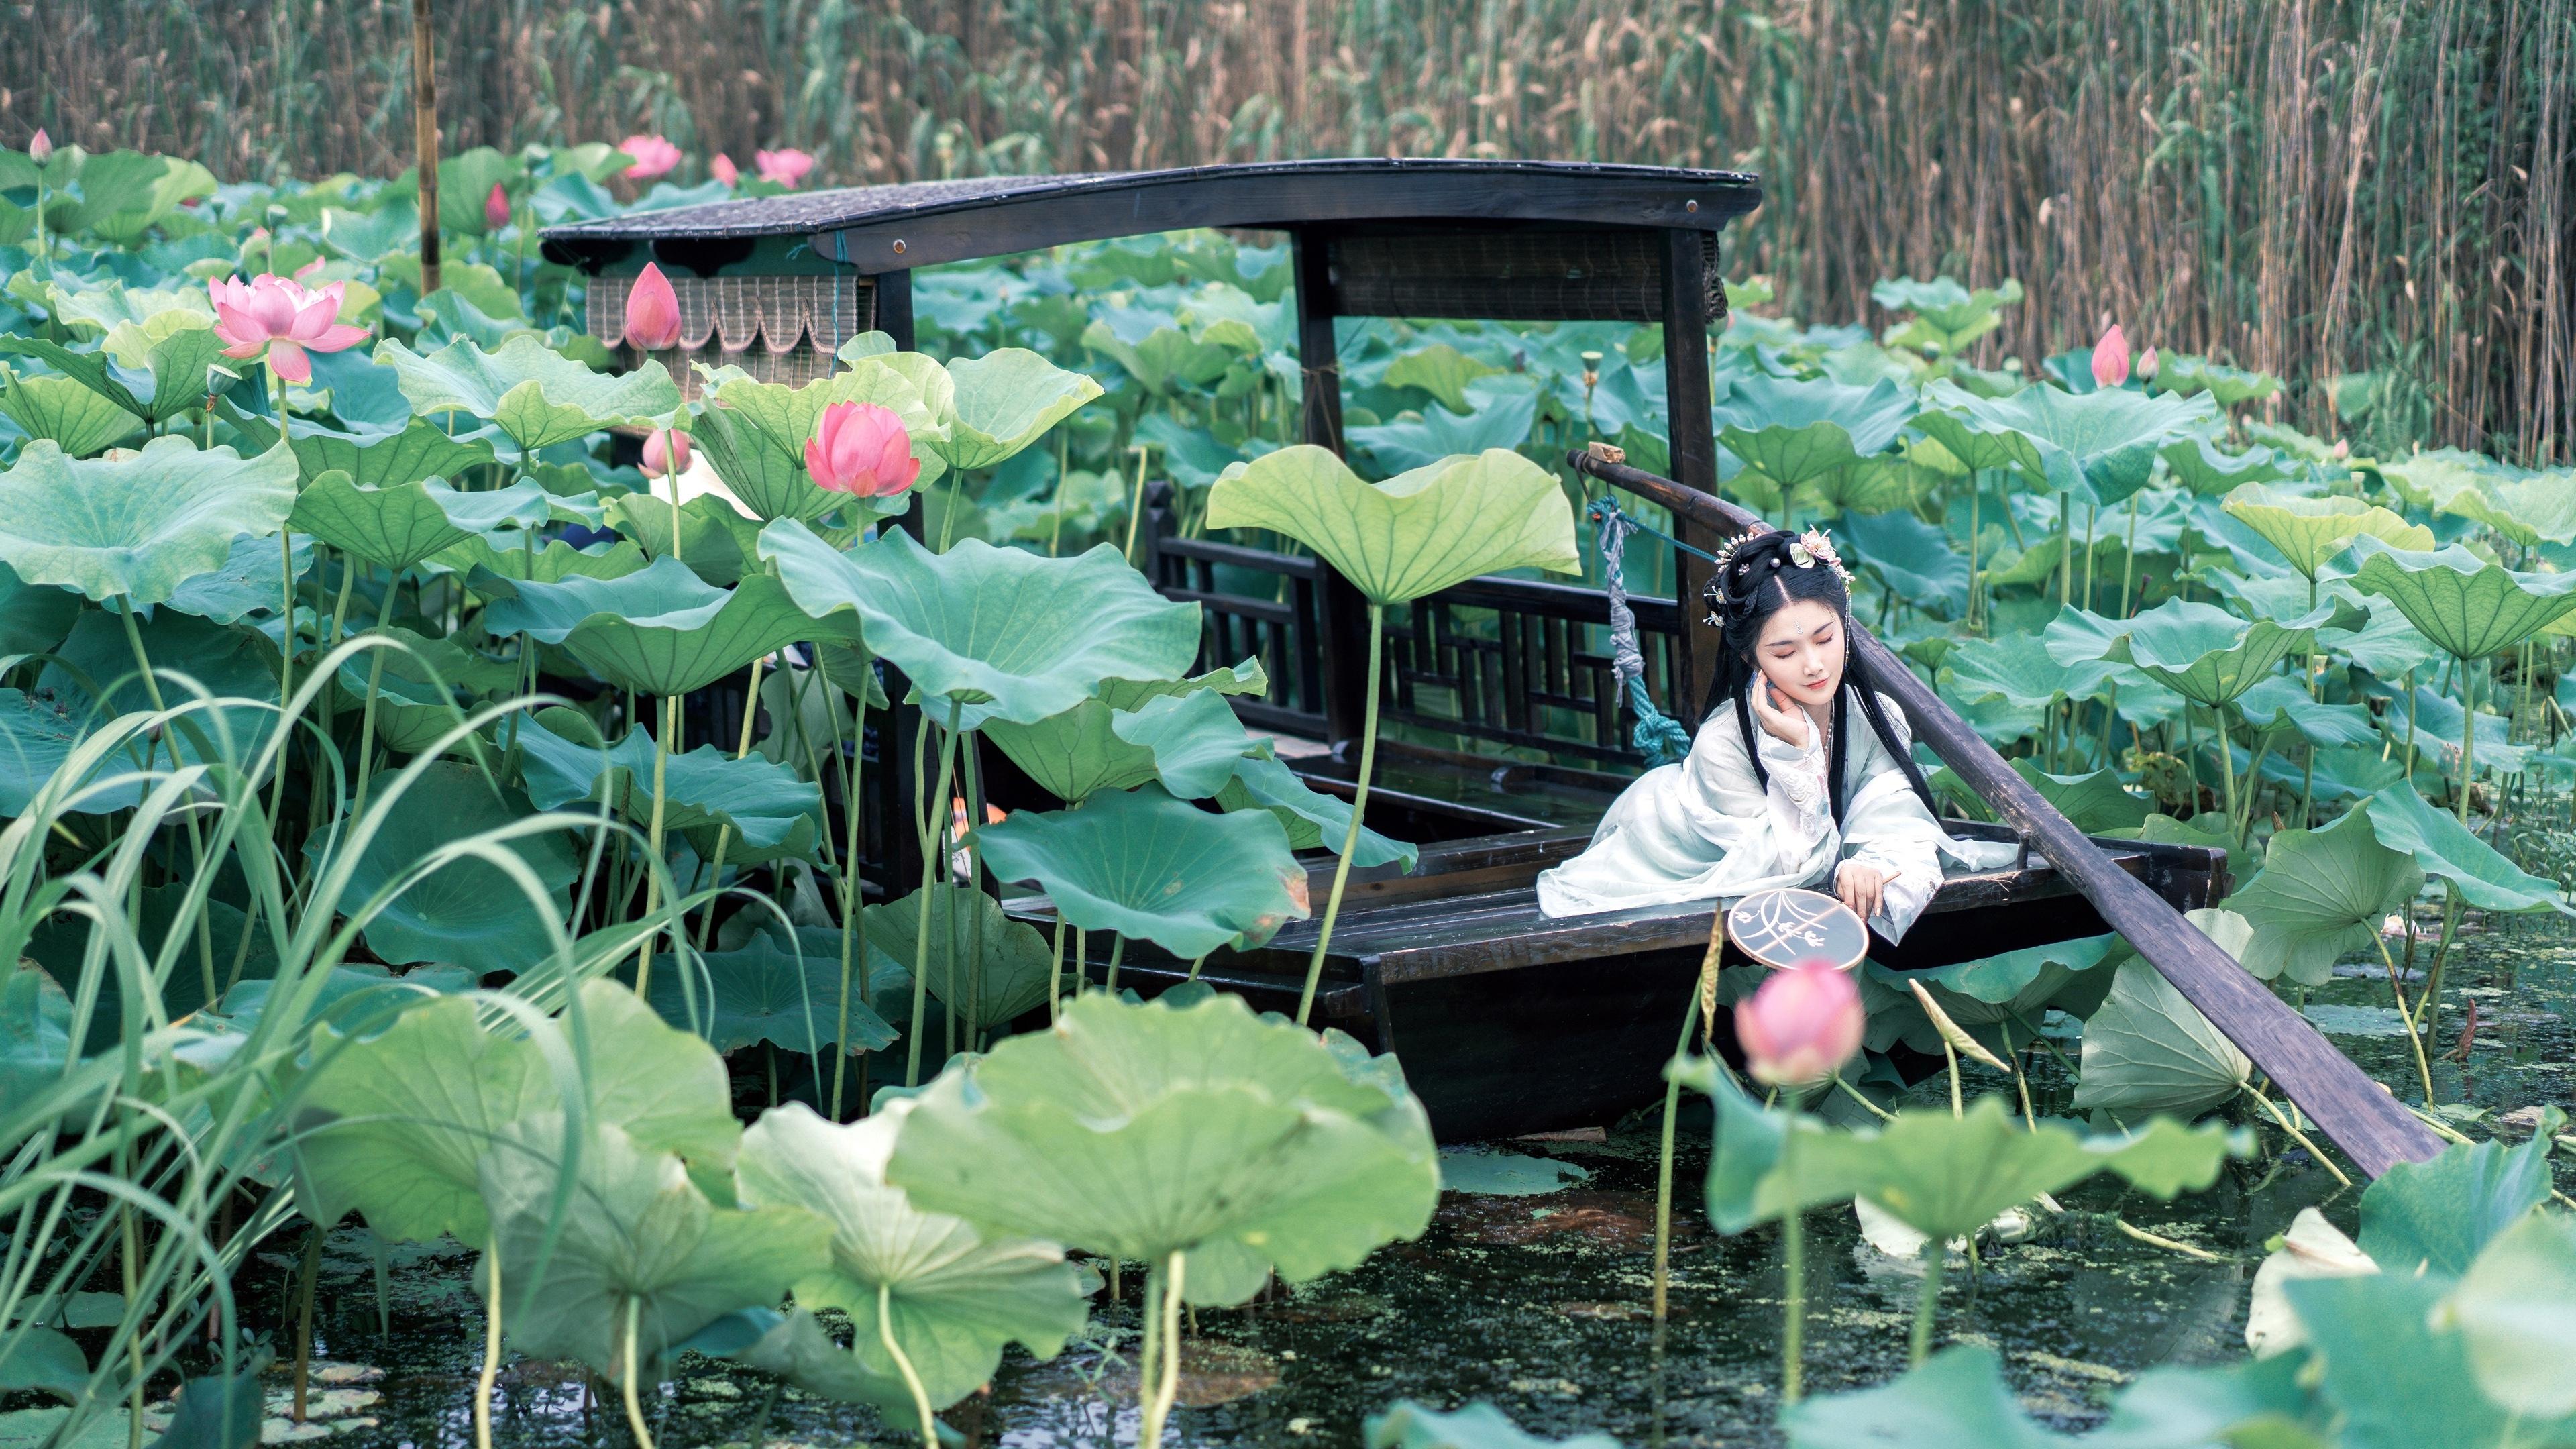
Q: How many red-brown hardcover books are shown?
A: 0